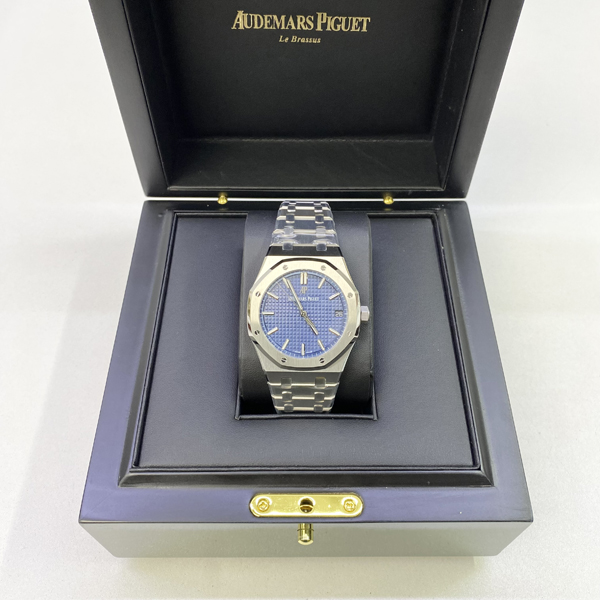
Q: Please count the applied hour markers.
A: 11